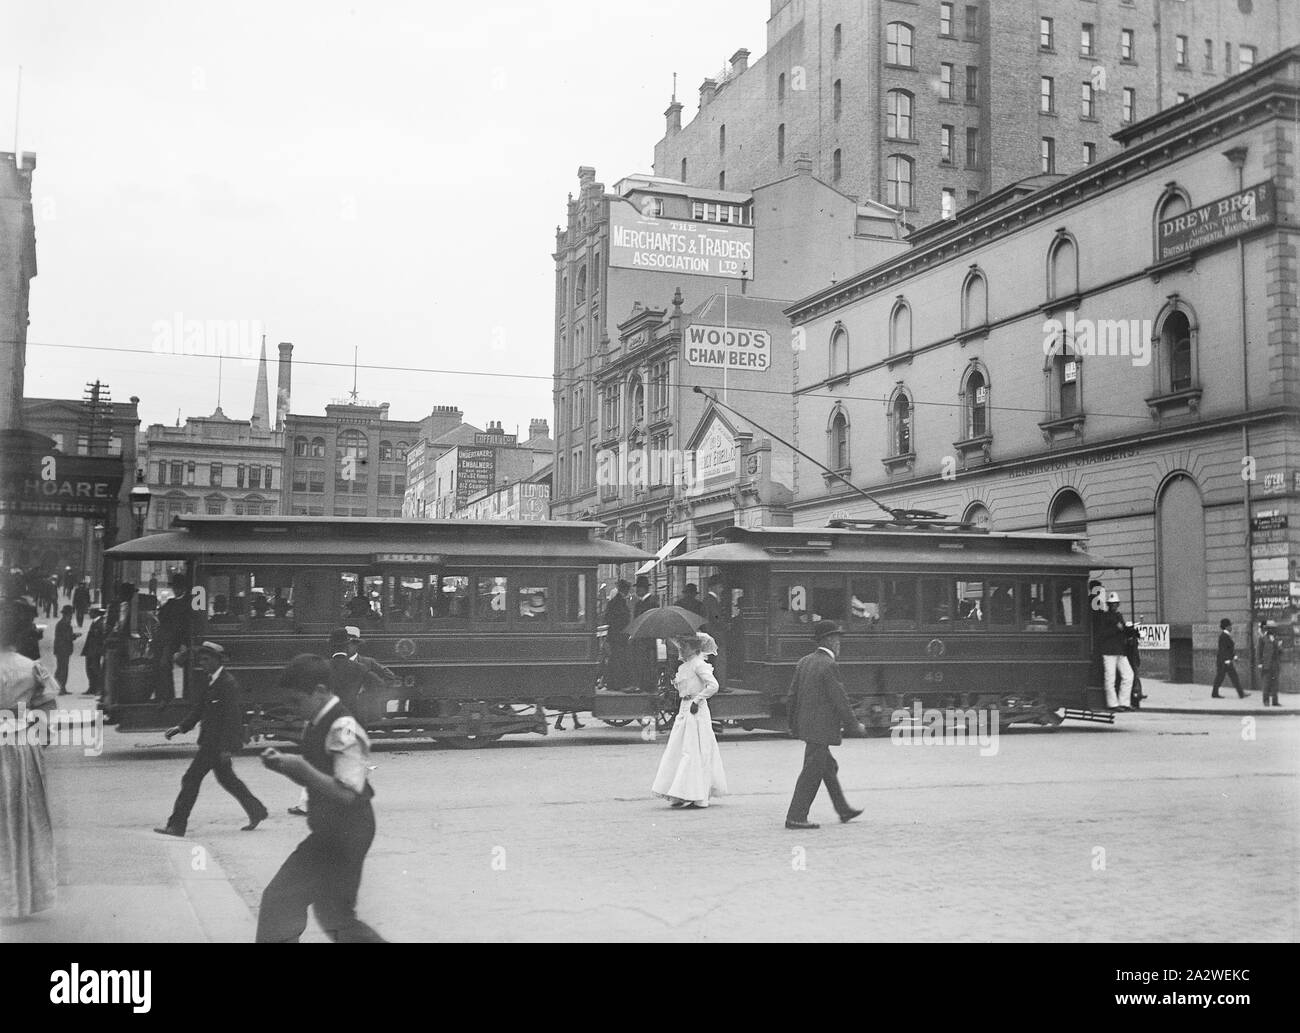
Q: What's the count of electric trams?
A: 2